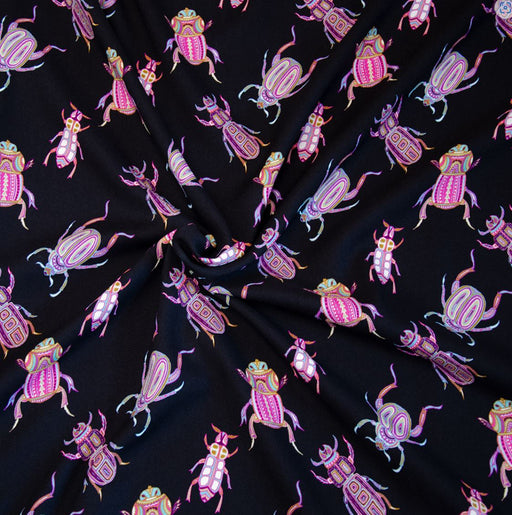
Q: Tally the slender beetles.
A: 12